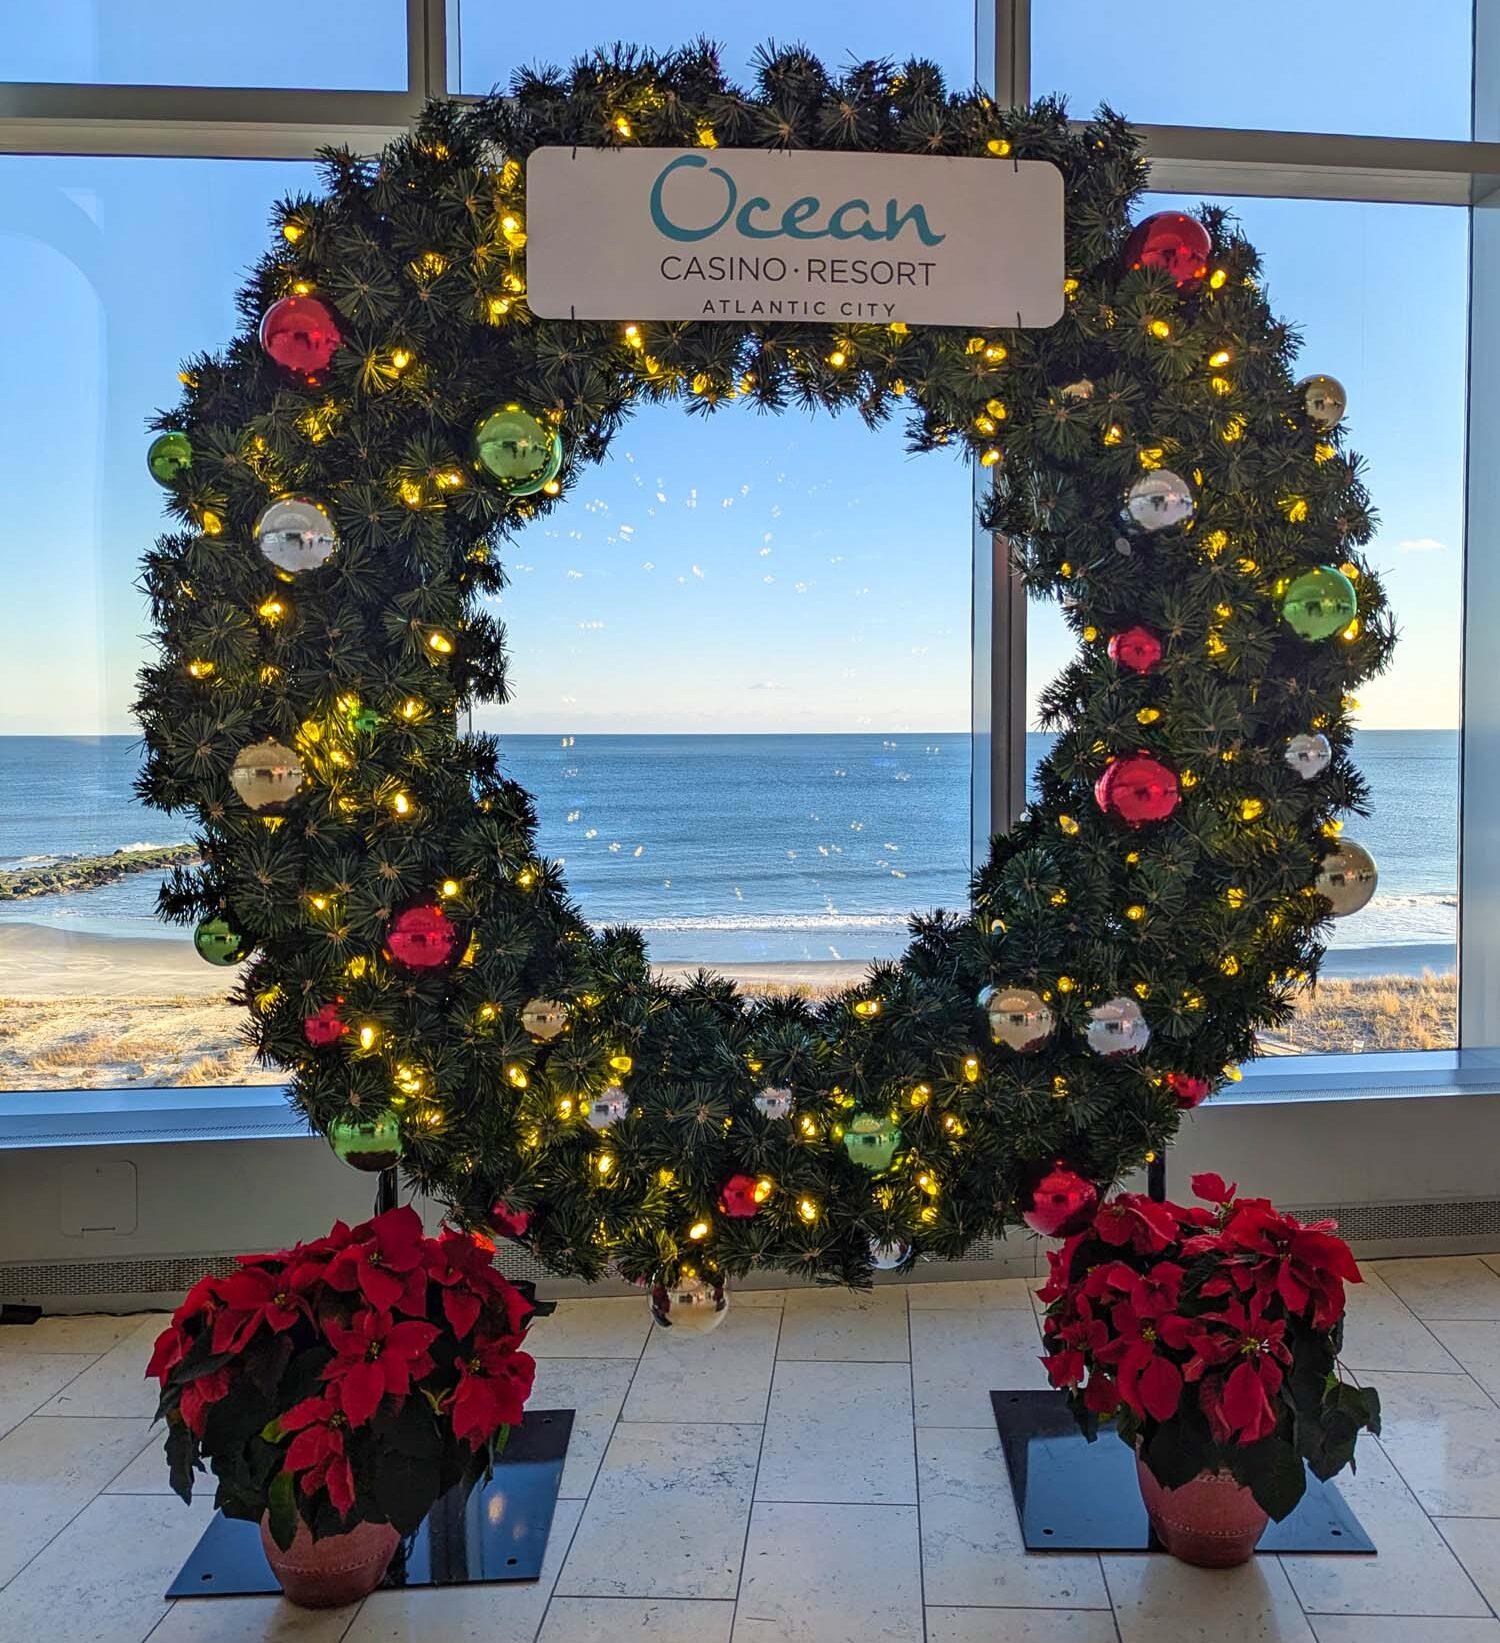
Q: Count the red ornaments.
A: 10